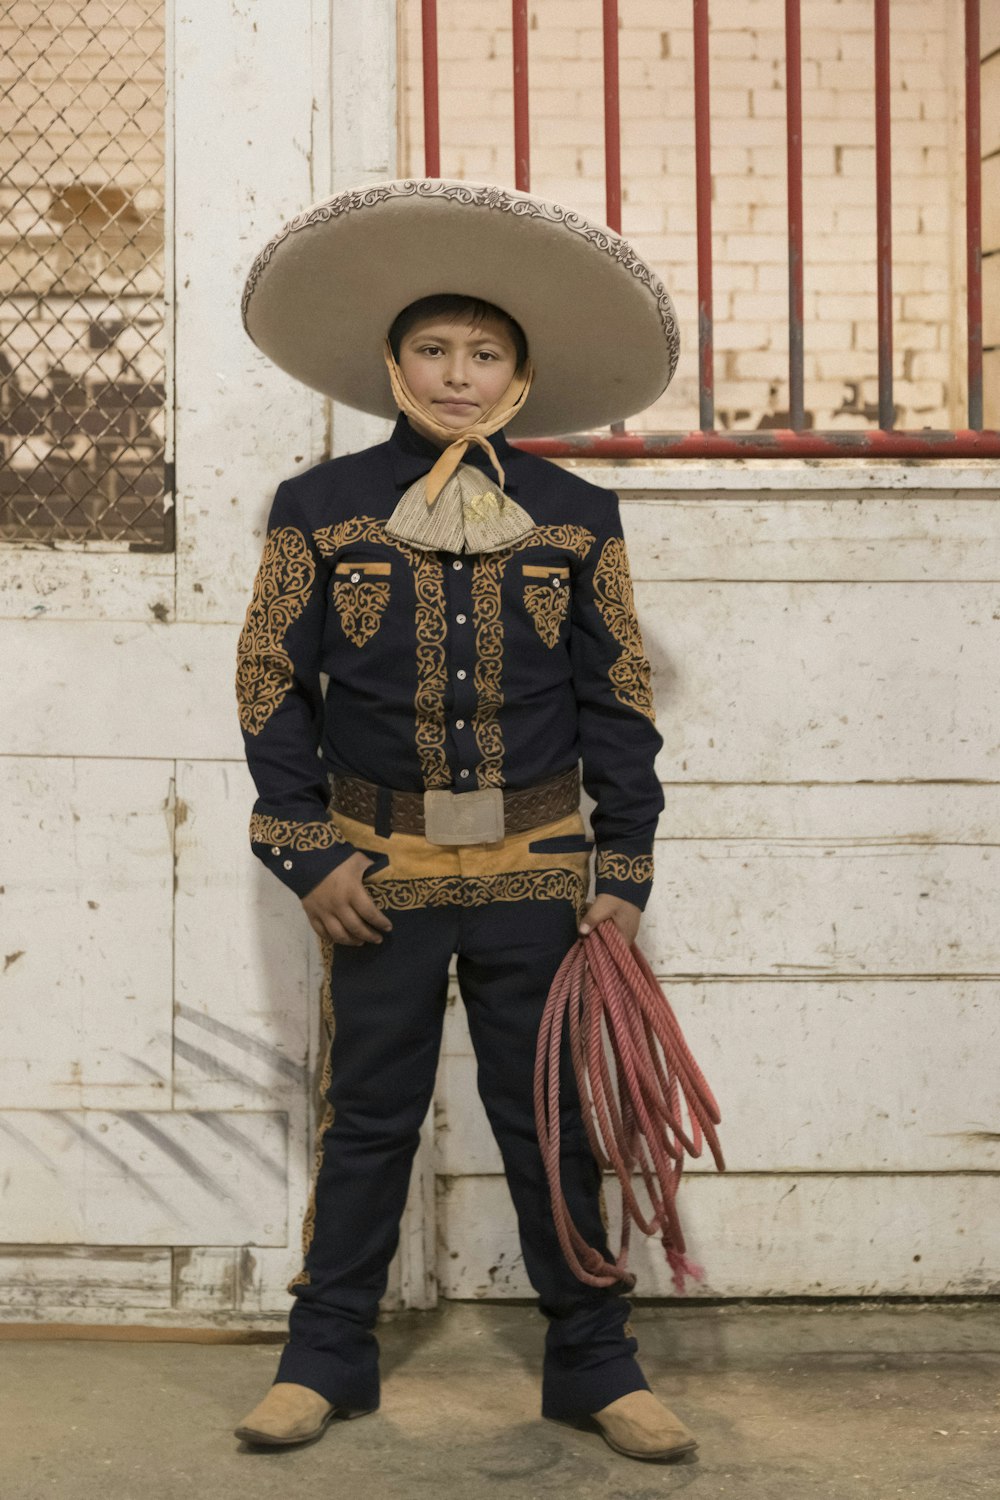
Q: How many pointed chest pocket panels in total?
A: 2